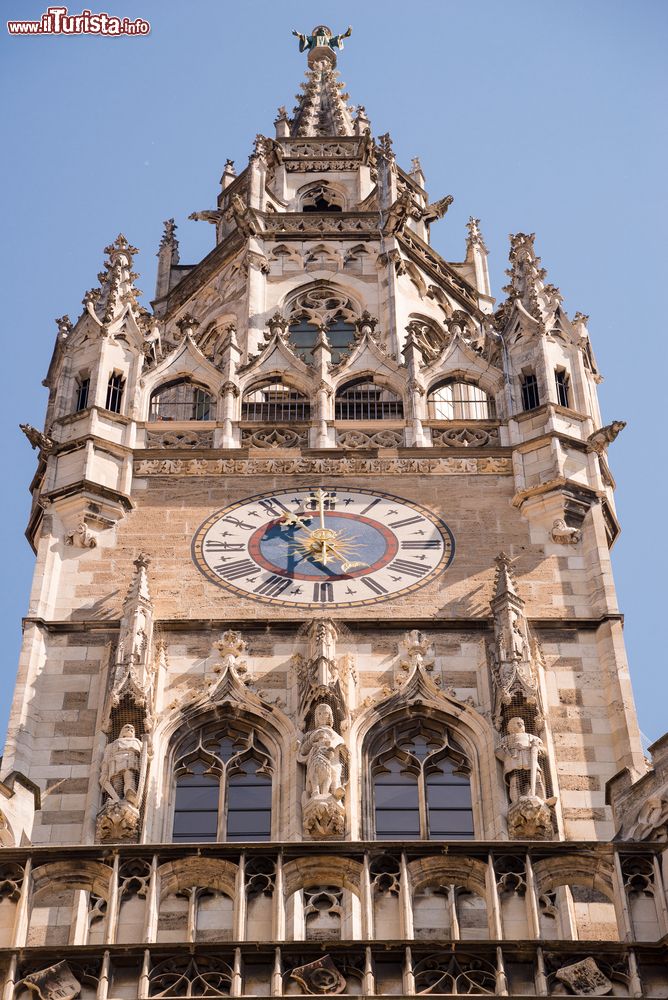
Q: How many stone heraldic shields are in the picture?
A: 3